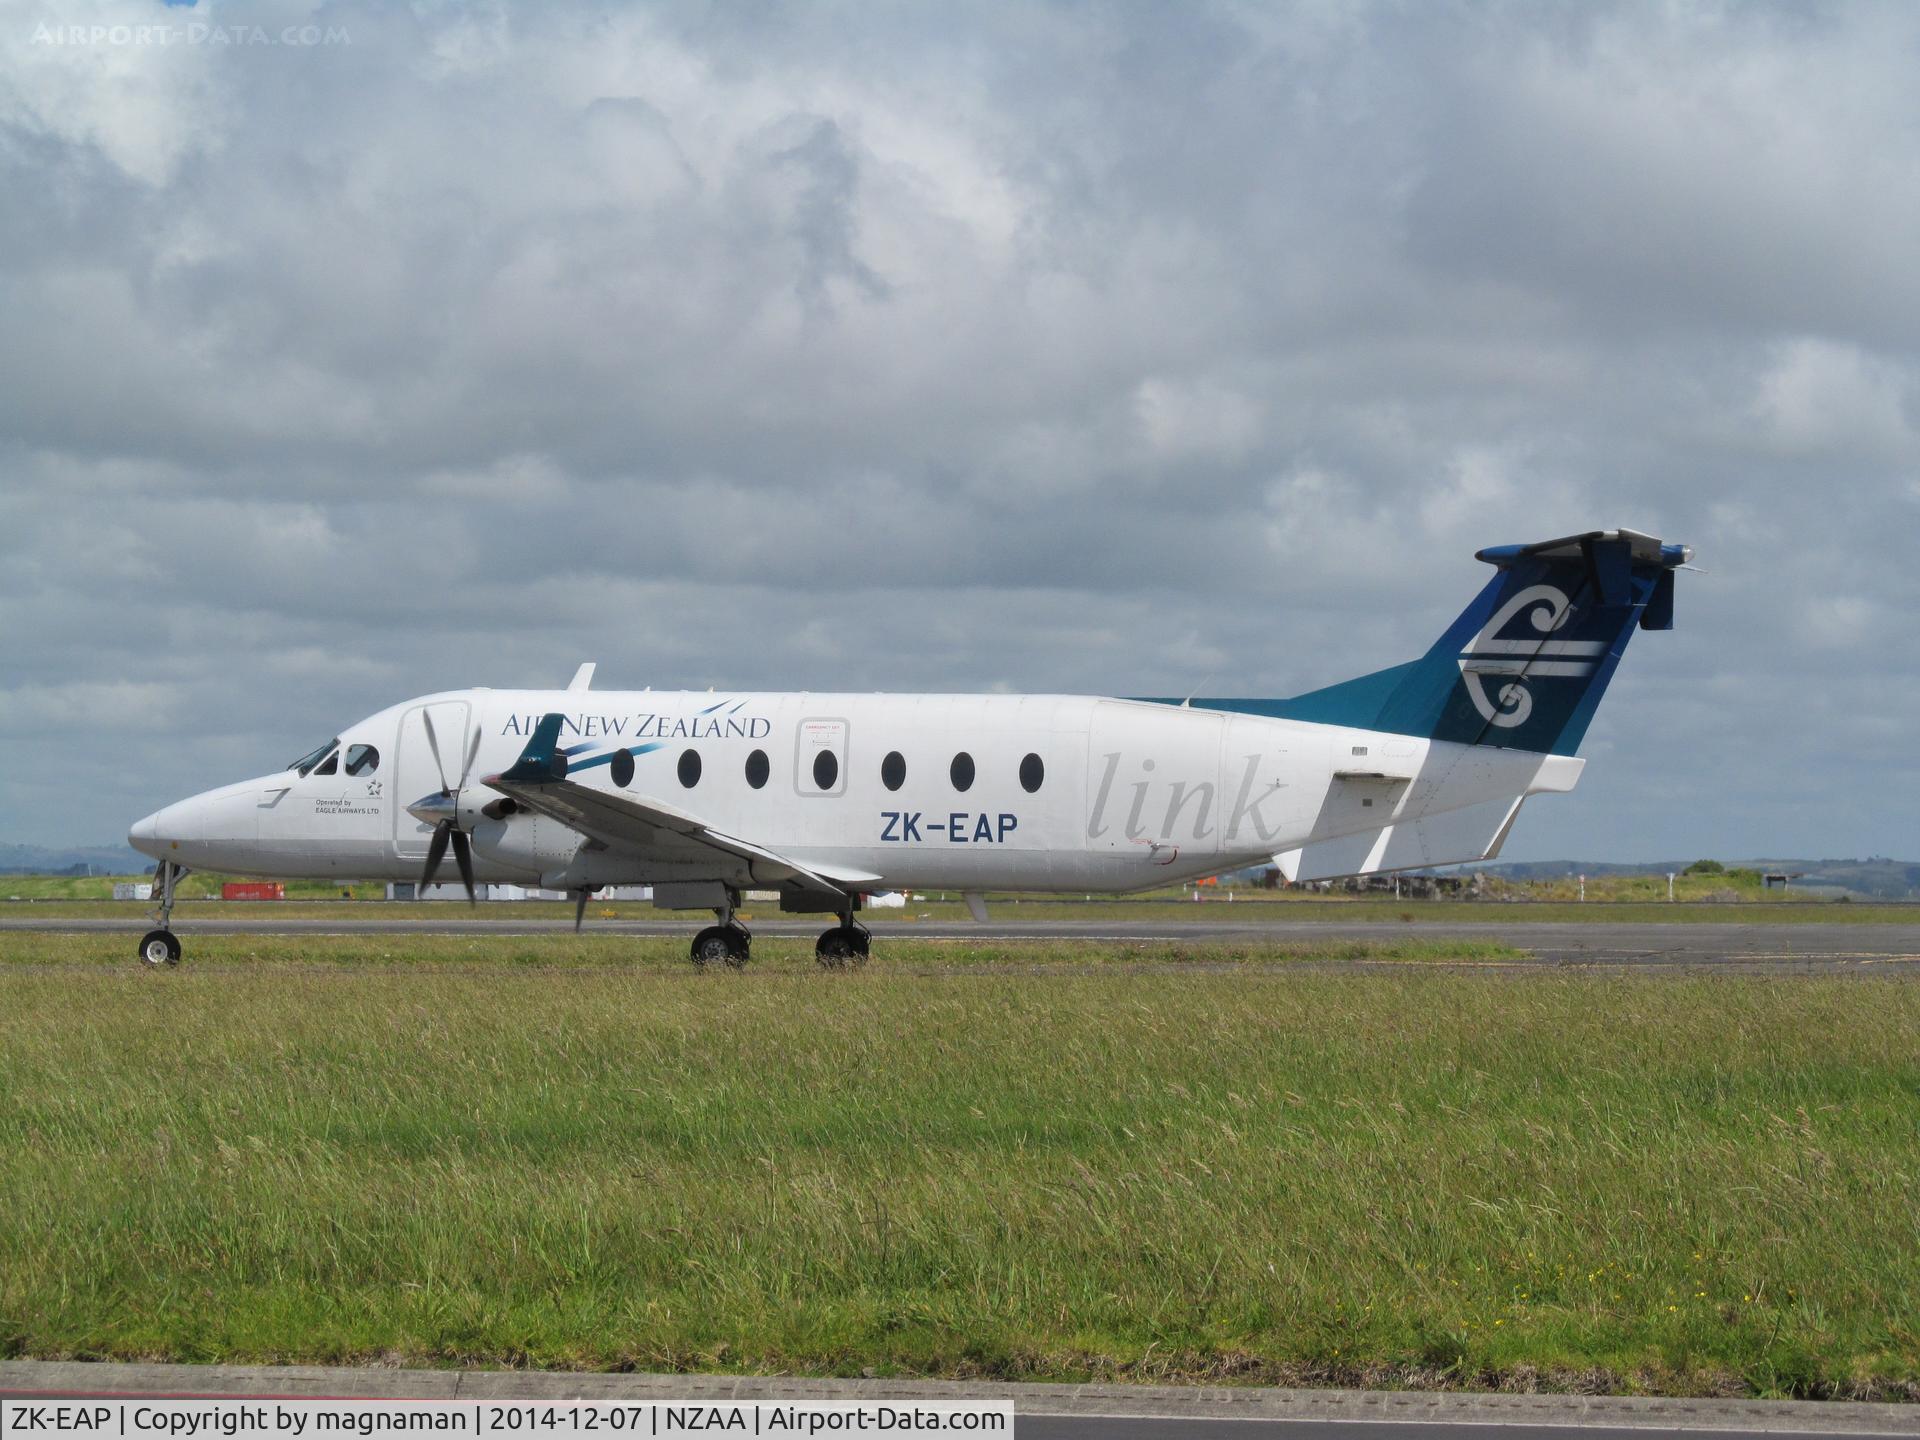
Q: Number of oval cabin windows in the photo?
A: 8